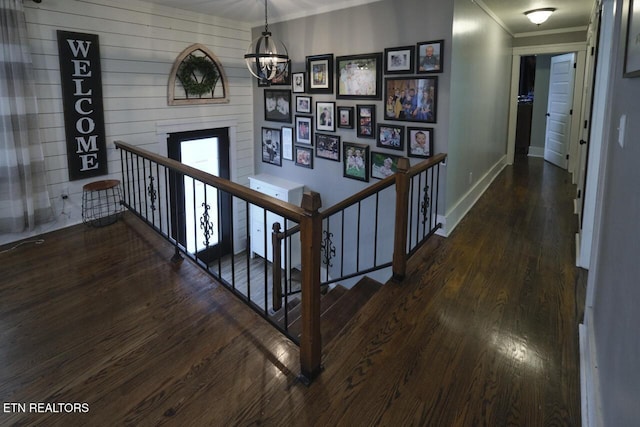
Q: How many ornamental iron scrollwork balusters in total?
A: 4